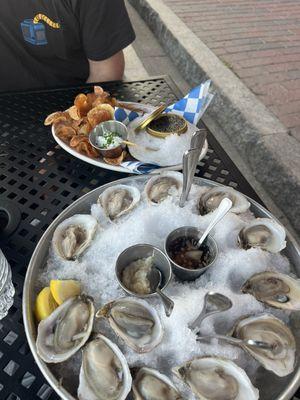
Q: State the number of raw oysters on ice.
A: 12